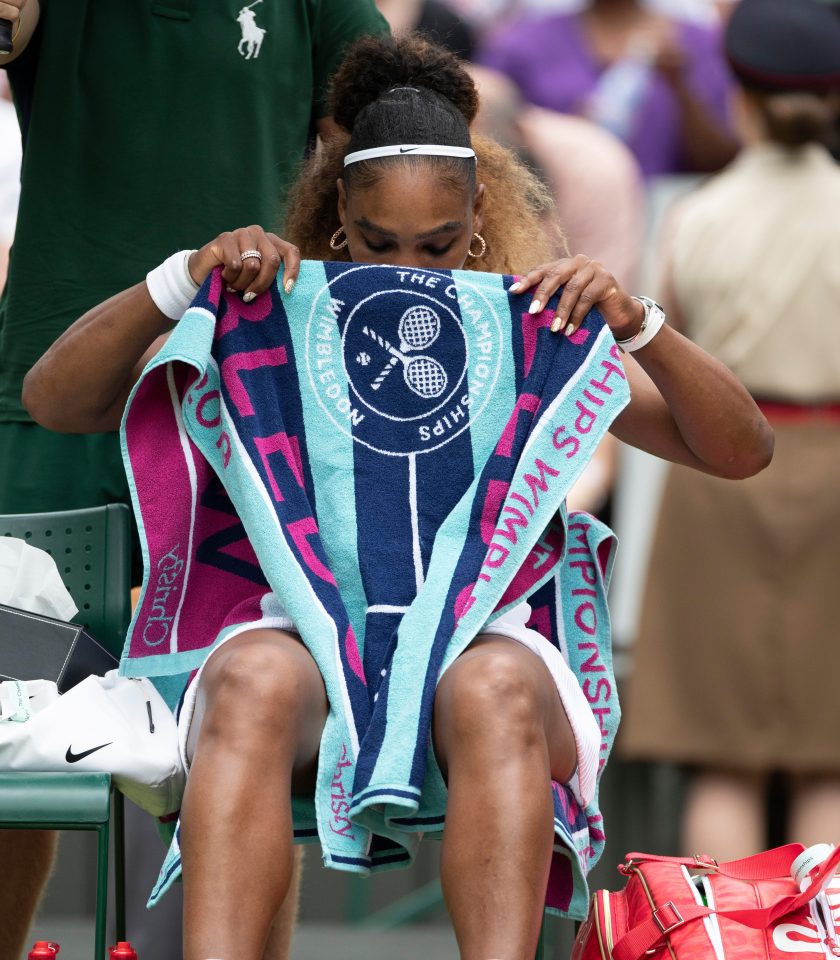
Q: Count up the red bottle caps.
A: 2